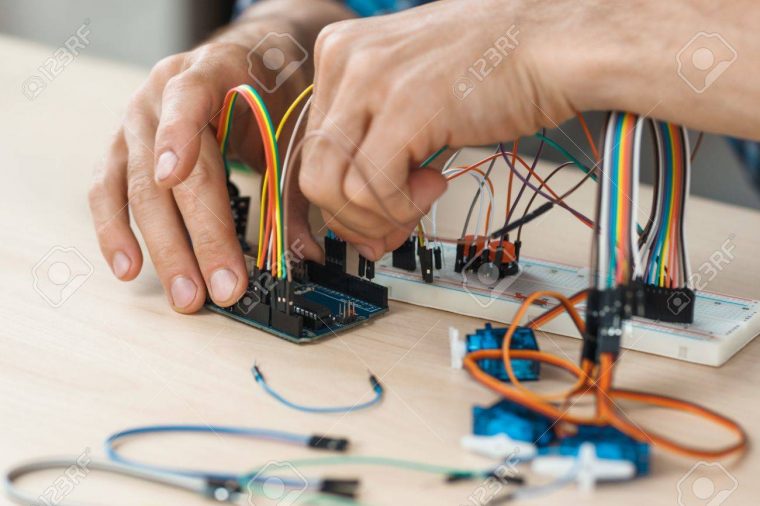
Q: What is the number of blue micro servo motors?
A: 3